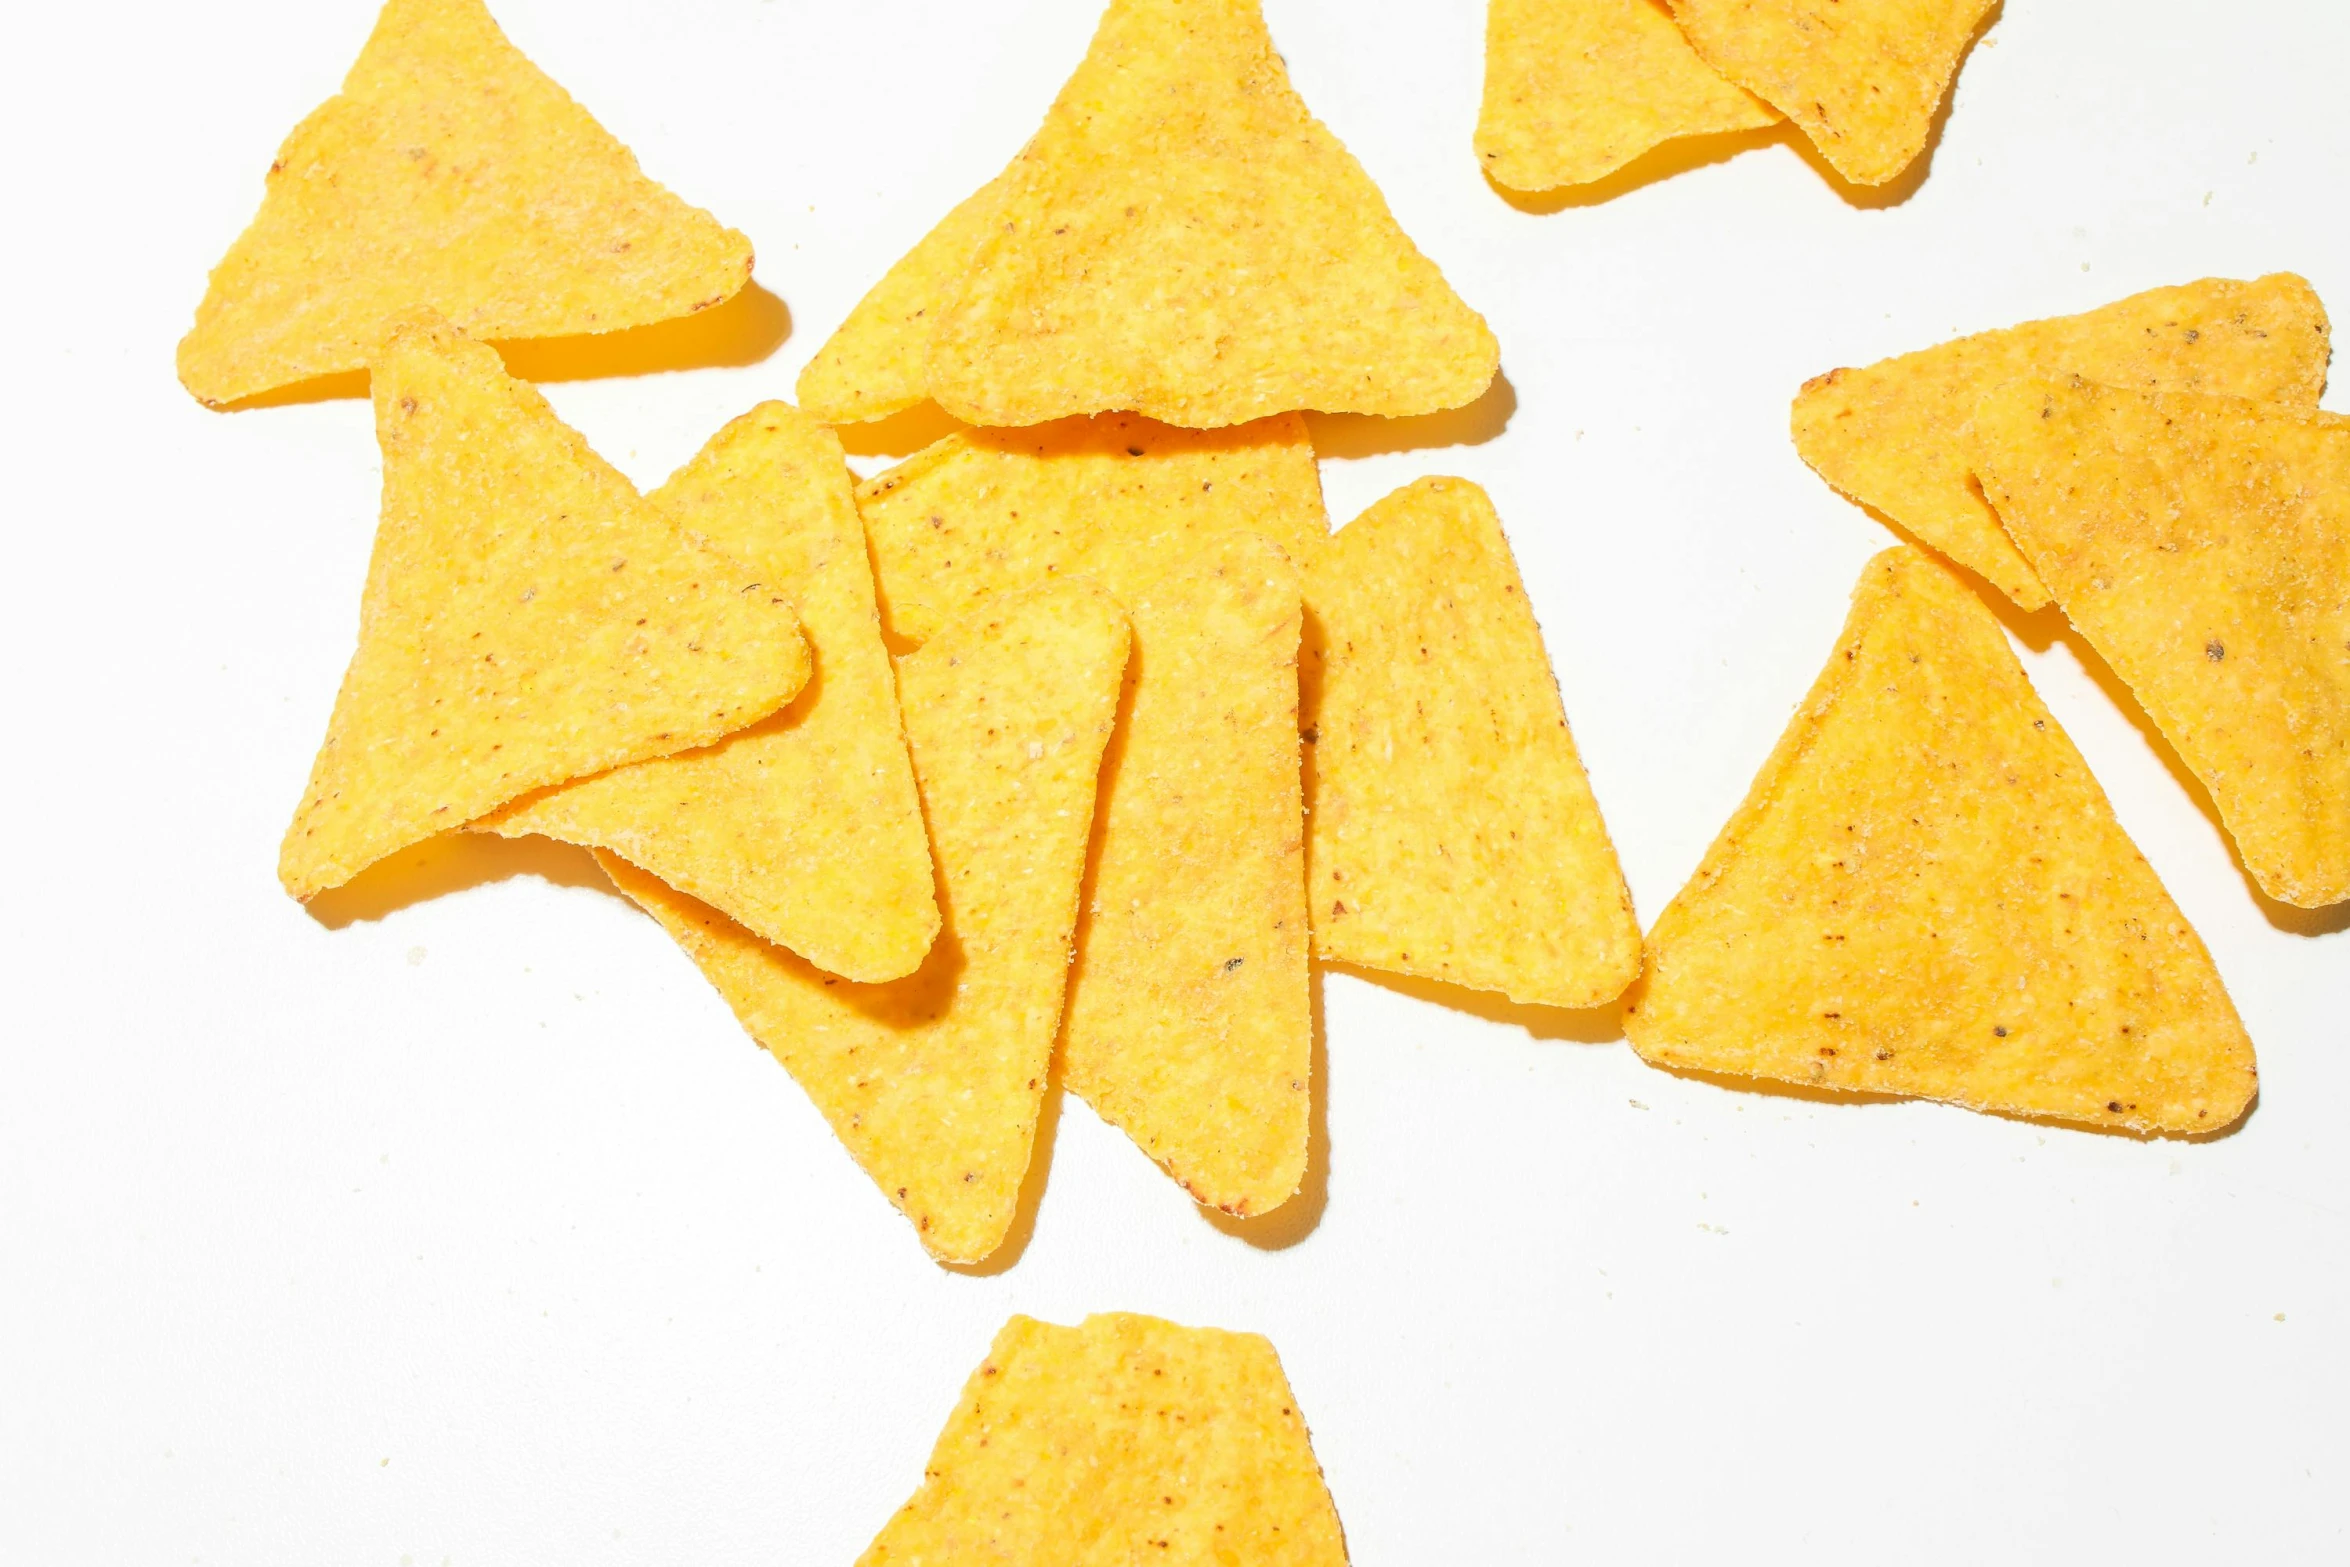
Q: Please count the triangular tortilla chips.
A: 15